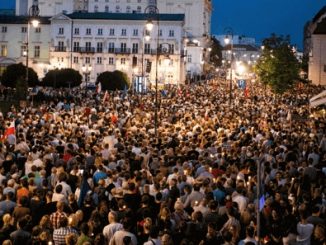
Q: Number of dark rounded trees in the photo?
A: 3